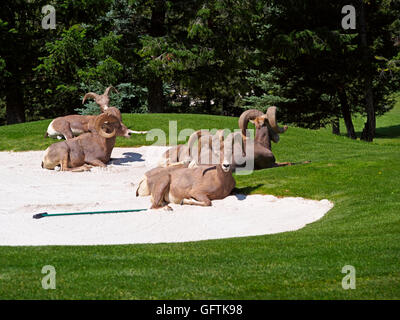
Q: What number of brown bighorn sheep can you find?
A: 5